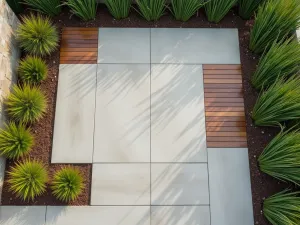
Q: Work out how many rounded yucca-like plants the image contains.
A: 6